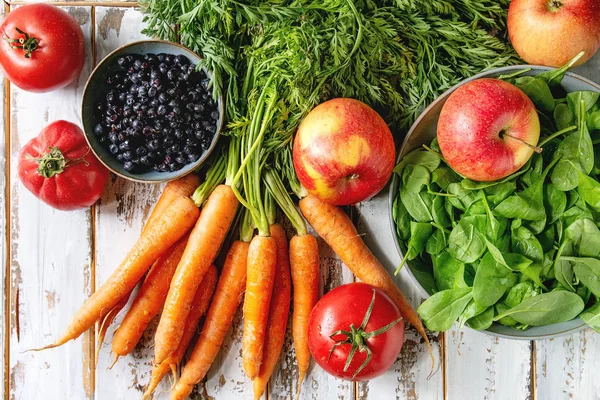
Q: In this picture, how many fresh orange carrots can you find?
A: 10